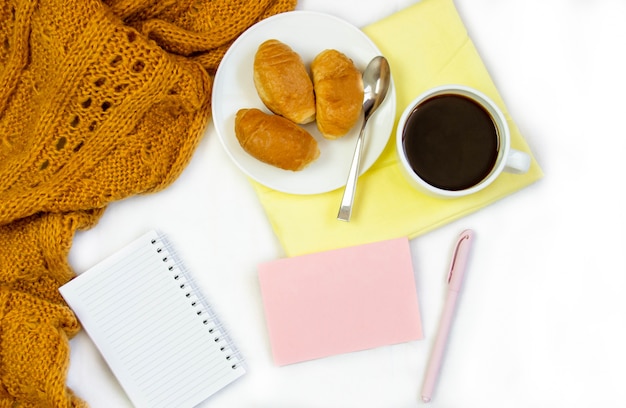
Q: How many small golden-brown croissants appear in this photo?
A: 3